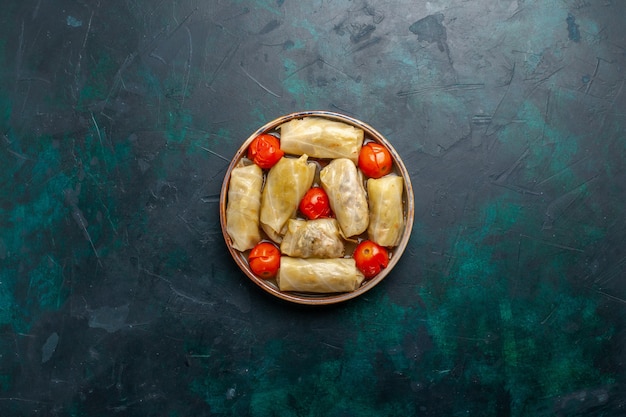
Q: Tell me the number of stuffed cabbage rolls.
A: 7